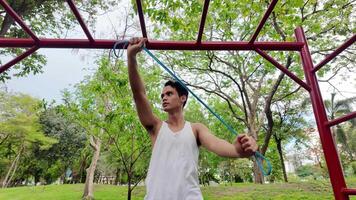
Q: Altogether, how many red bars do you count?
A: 12